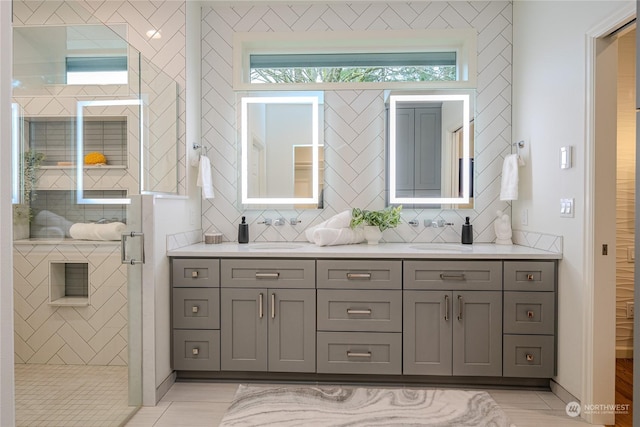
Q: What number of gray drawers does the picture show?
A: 11